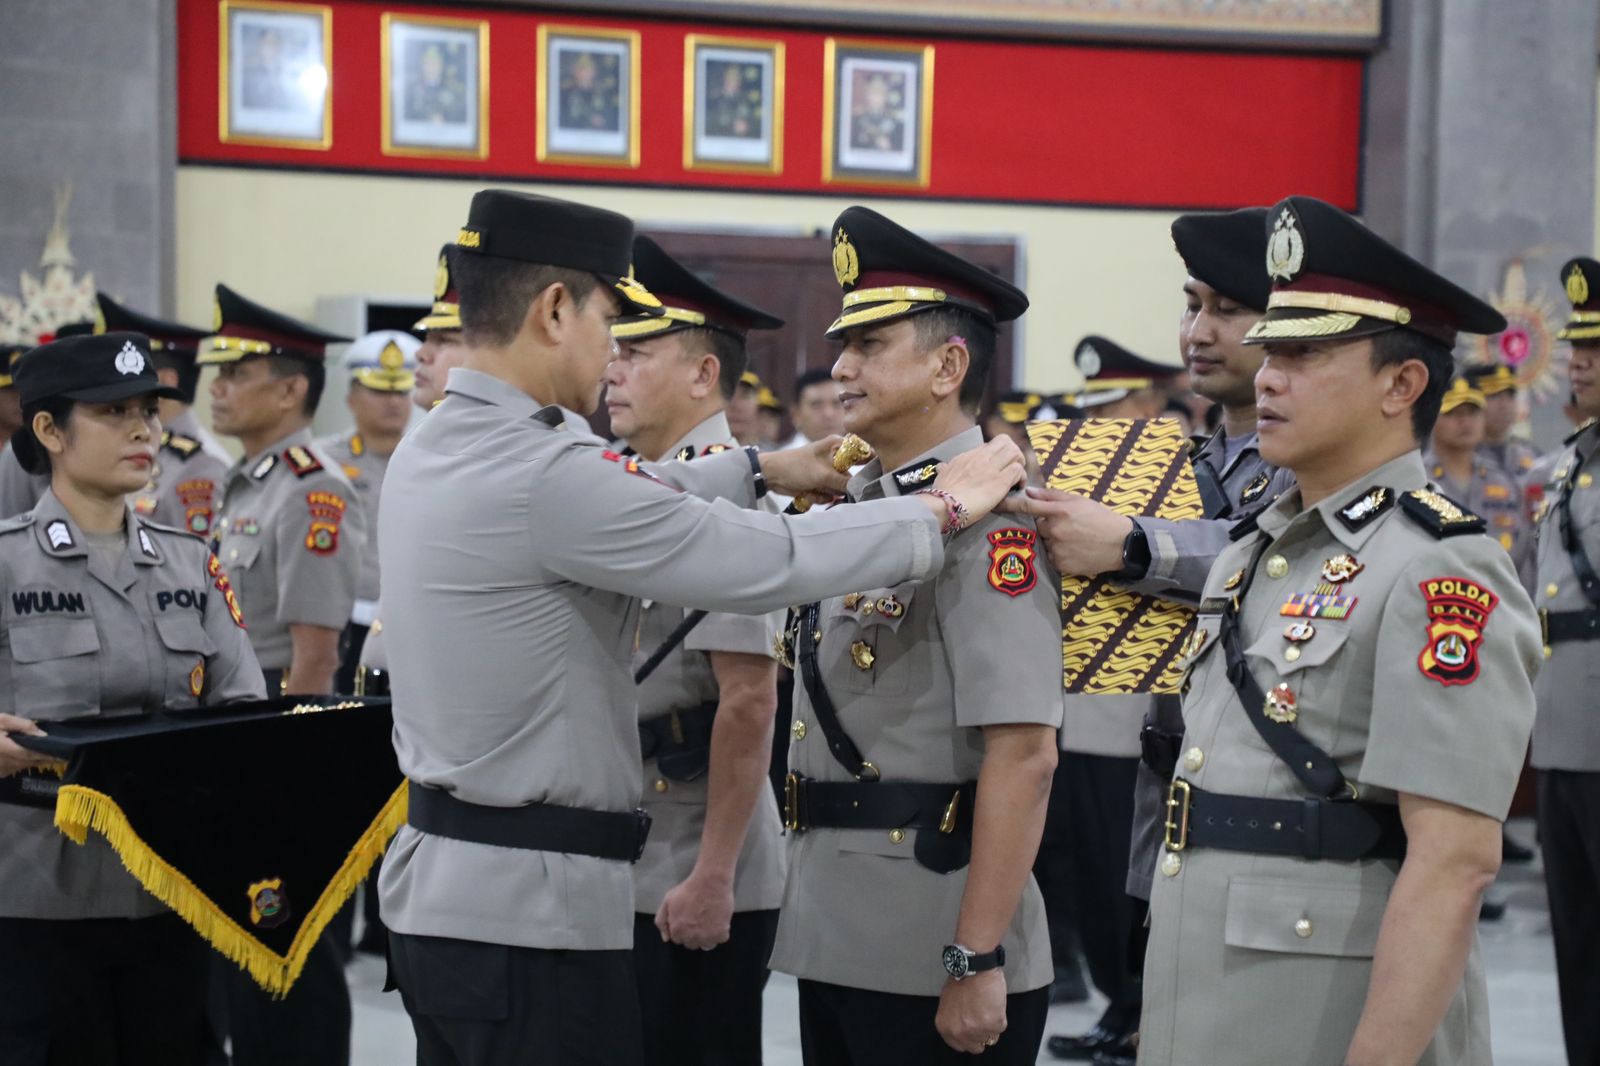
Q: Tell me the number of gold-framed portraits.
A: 5